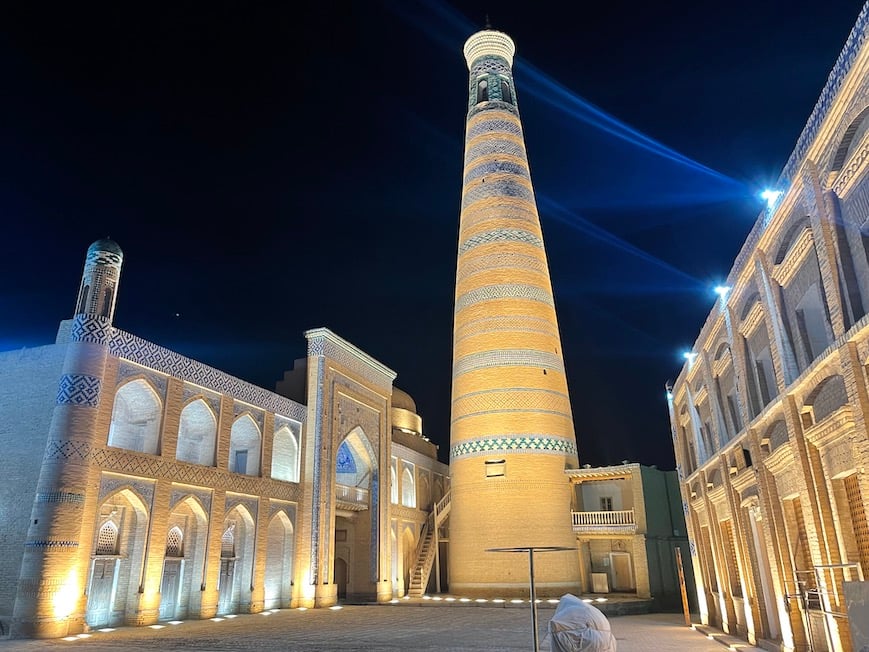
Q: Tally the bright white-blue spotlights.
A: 3